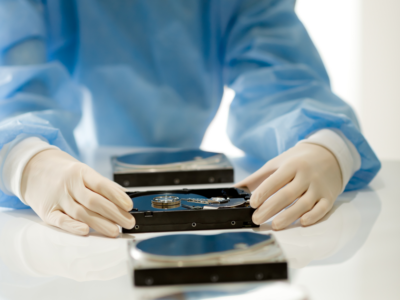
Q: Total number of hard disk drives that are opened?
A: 1